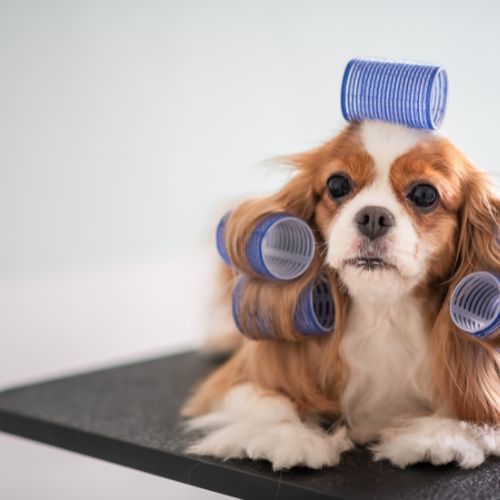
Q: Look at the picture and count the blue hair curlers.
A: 4